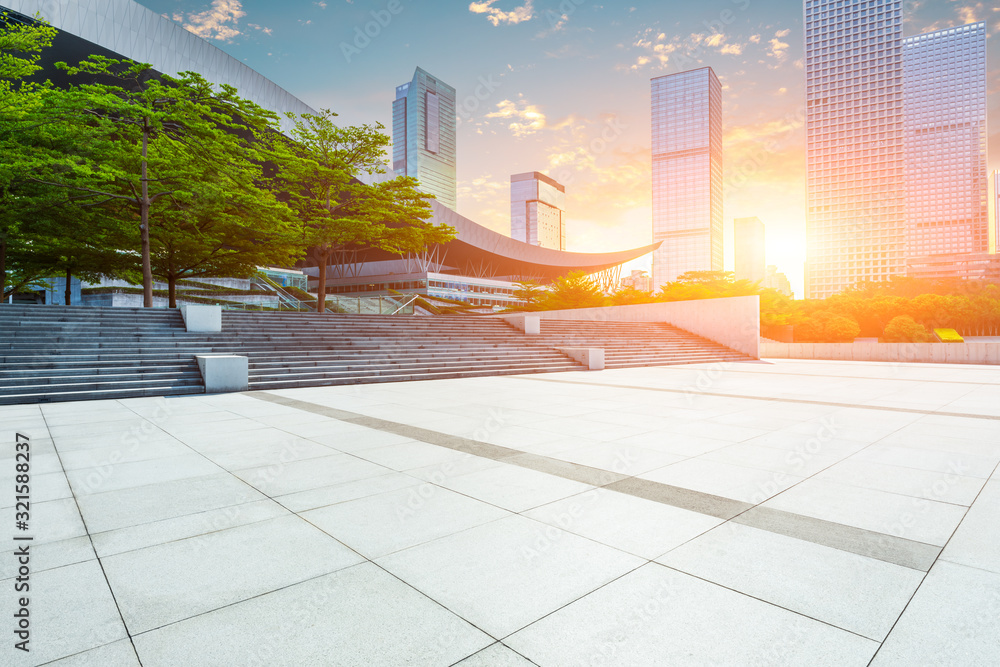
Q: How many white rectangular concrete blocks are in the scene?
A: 4